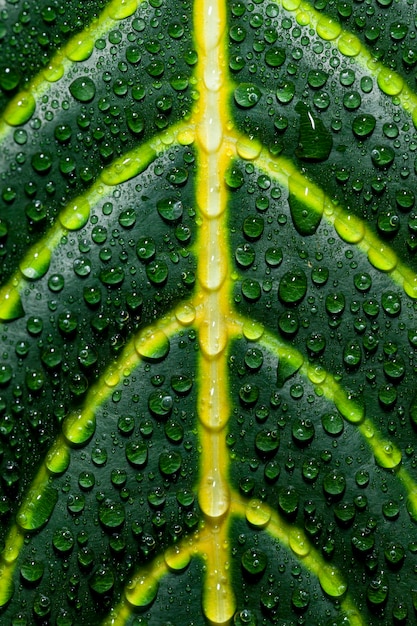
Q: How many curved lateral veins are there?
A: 8